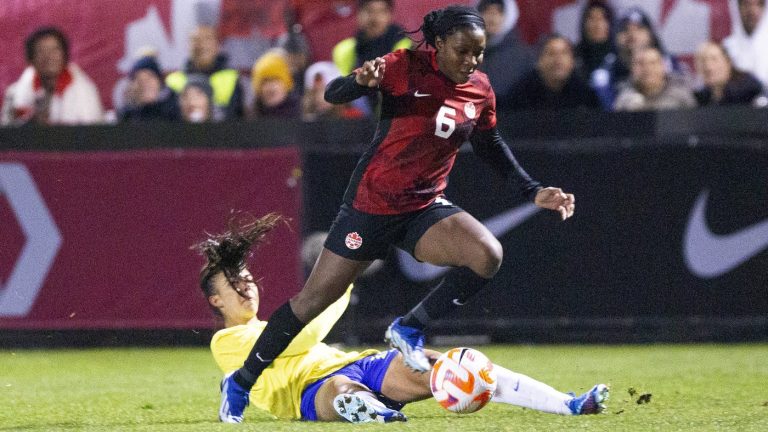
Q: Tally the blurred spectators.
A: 15